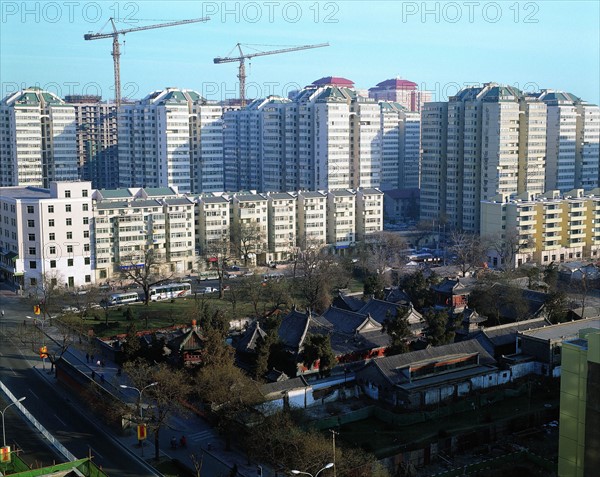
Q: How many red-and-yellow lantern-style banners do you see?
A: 4